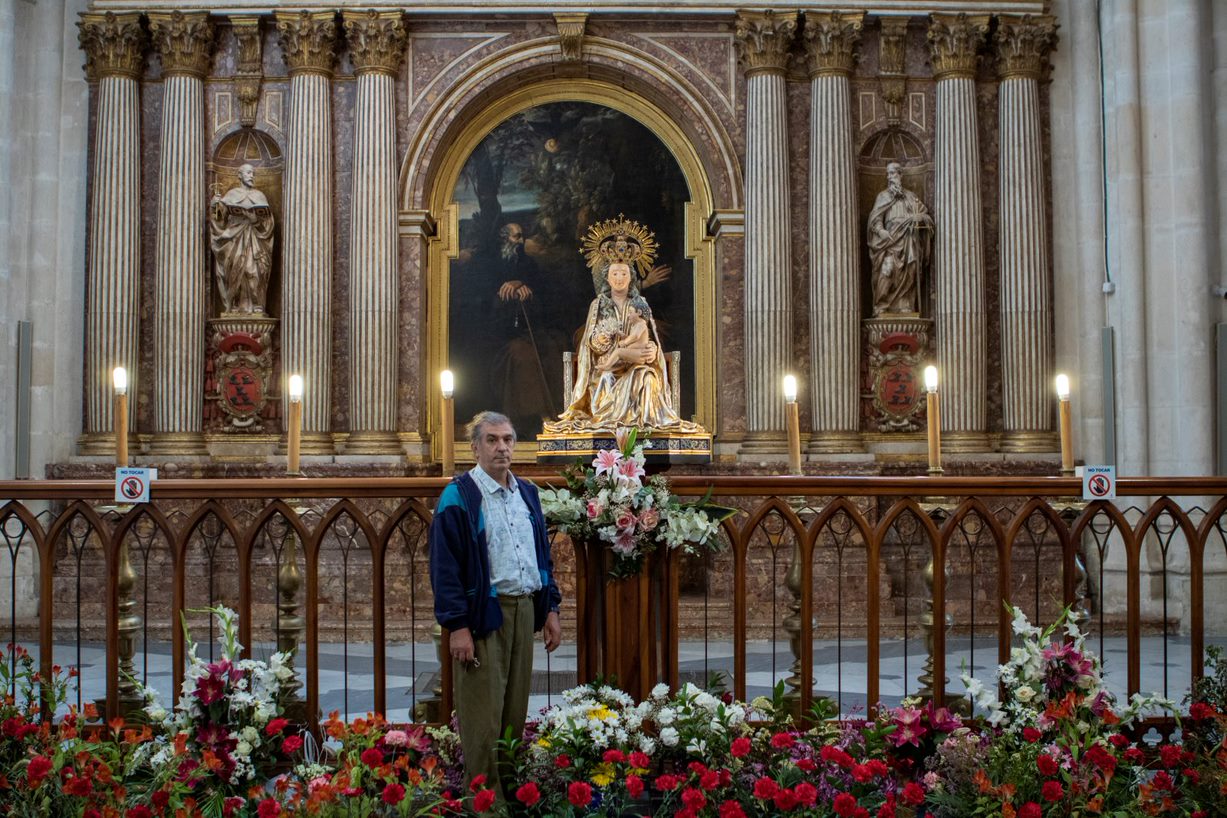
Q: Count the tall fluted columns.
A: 8